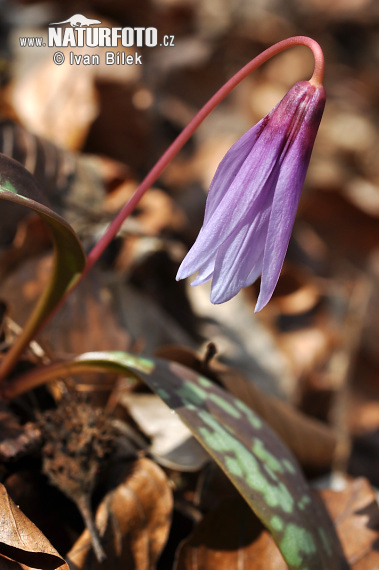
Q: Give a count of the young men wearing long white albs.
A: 0